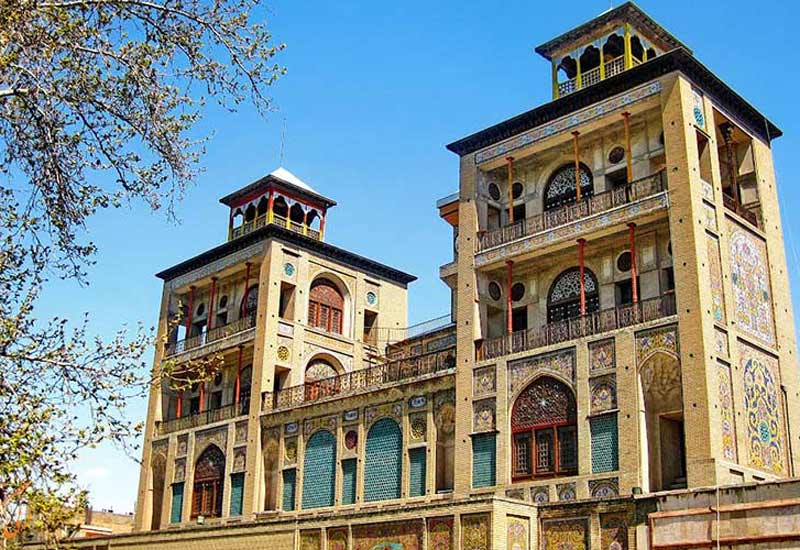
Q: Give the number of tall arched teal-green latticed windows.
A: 2